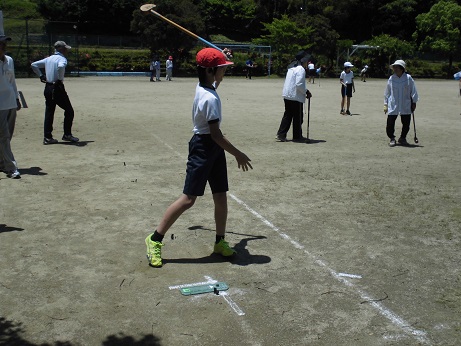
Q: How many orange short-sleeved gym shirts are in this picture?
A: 0